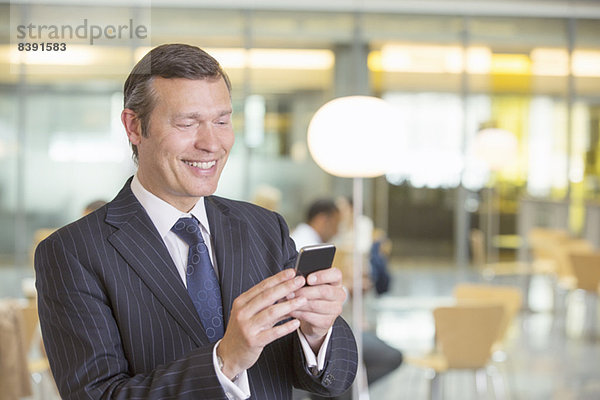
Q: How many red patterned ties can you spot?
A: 0